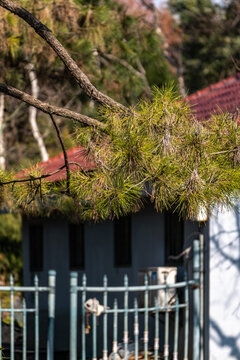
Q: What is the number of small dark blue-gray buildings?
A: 1